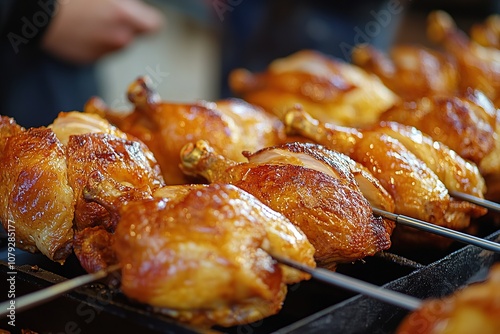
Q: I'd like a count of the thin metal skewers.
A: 4